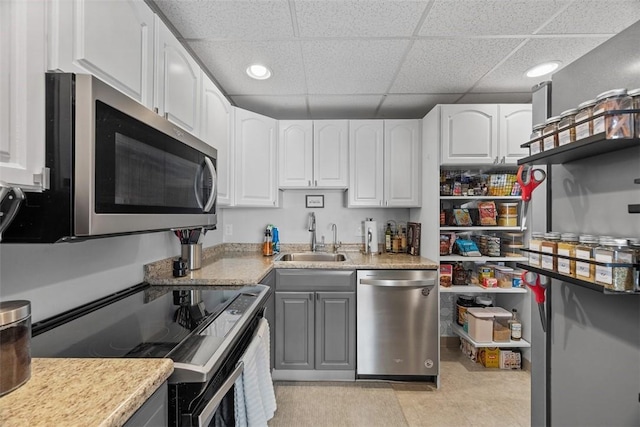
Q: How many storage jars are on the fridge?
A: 12